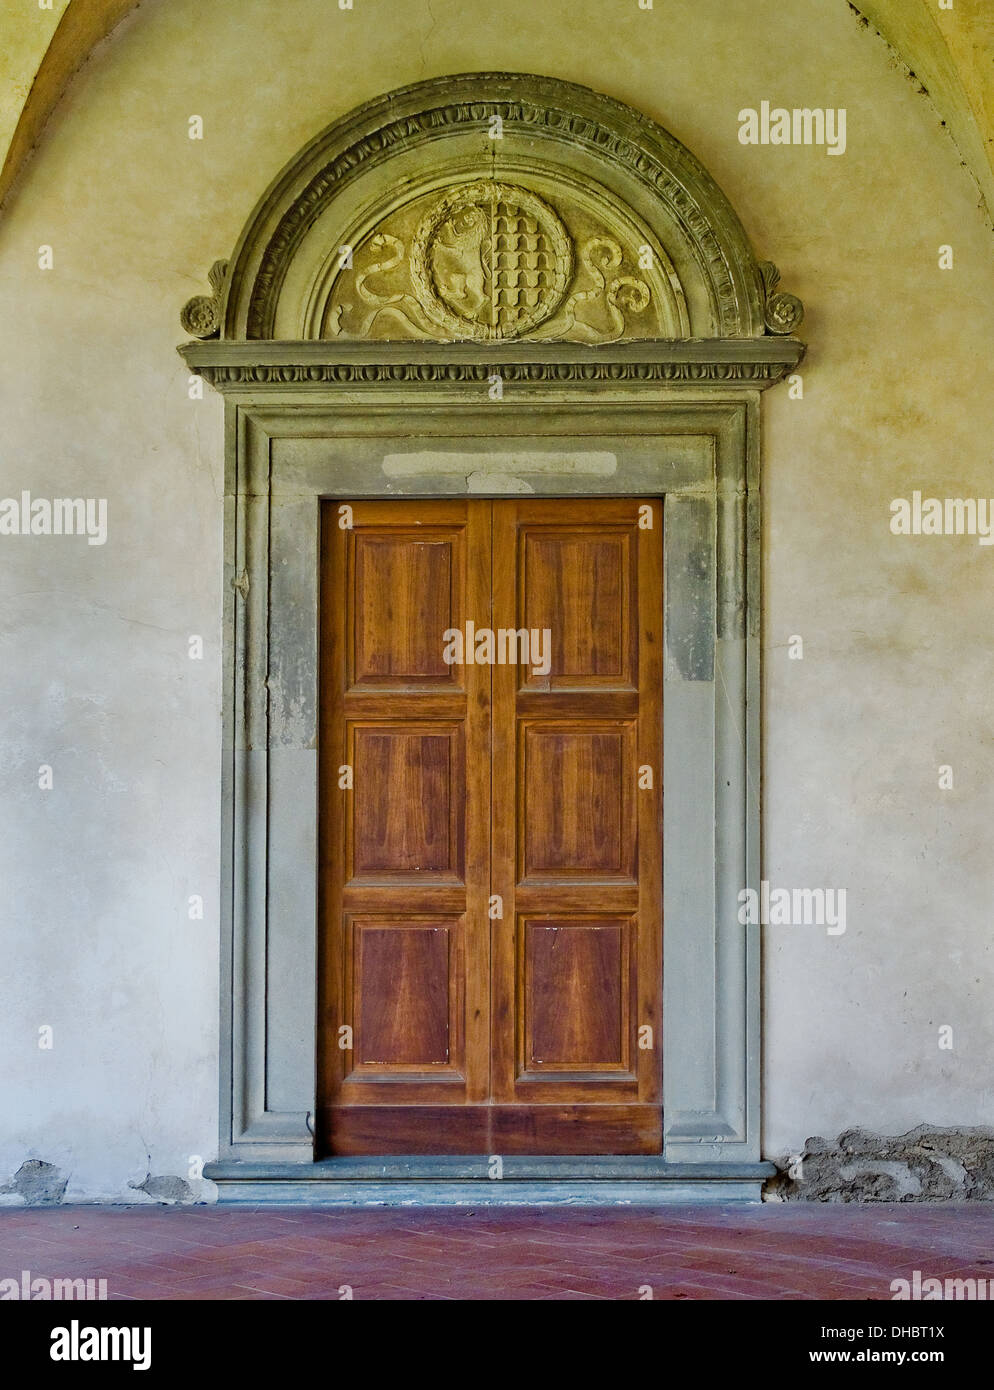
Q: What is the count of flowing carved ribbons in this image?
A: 4